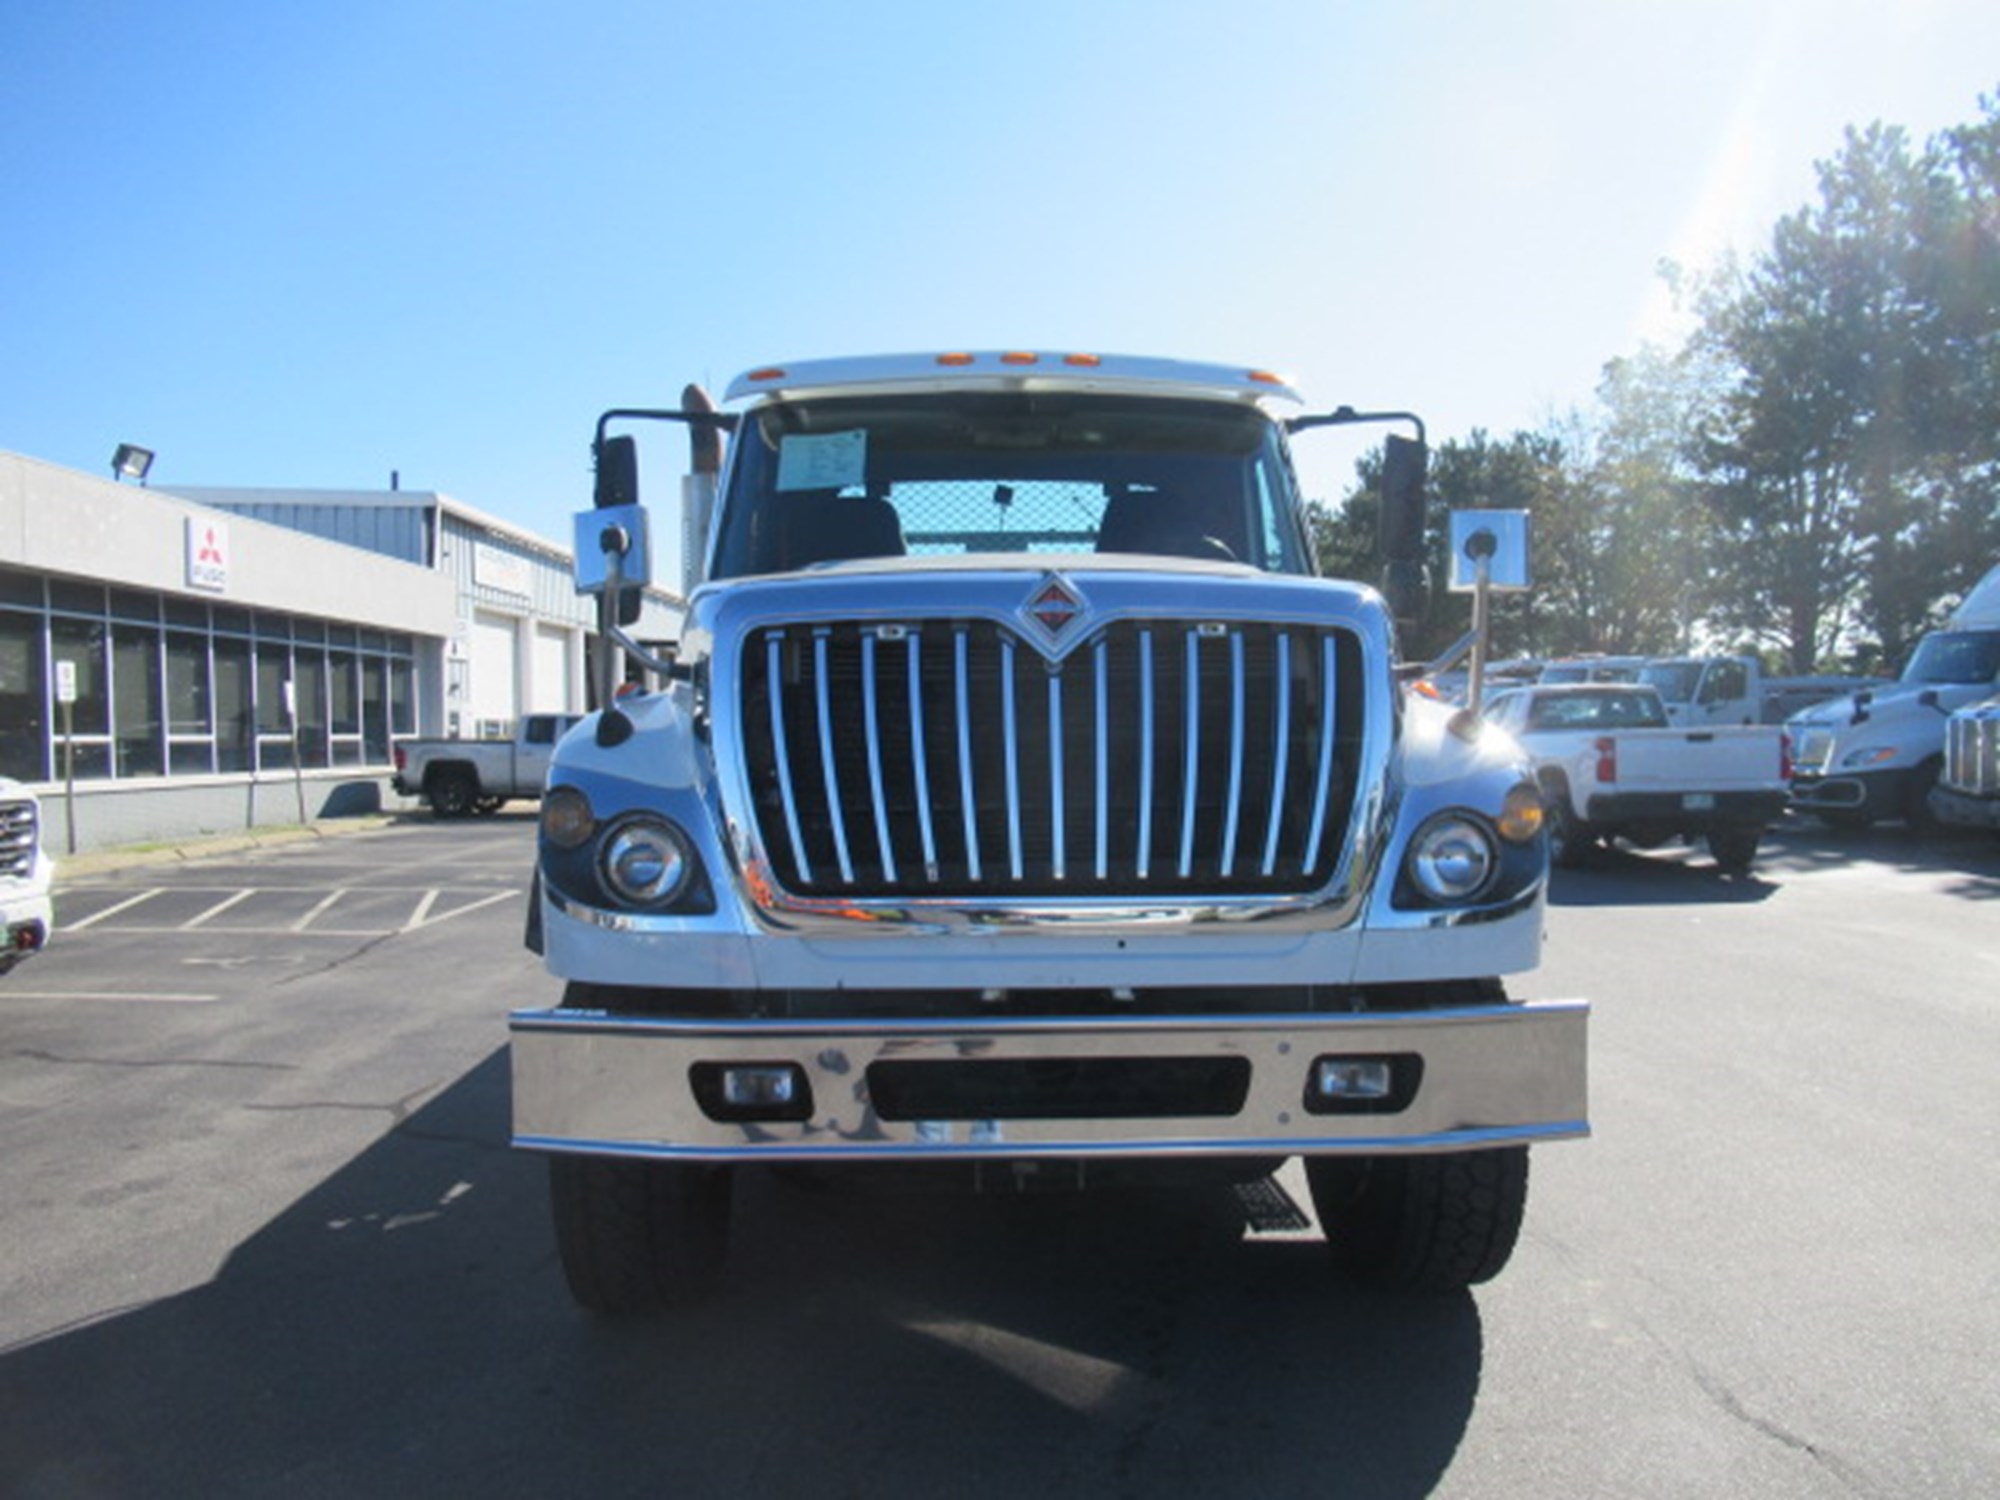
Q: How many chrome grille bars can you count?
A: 13